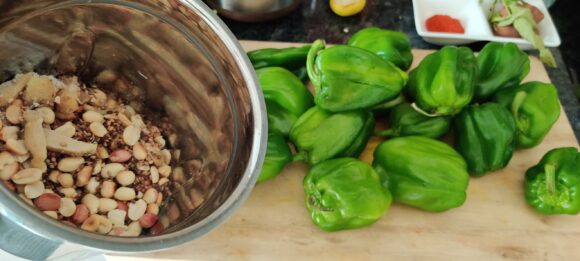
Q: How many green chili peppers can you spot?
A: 14